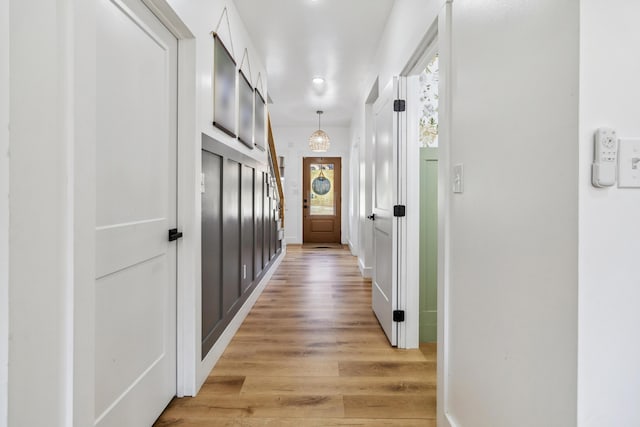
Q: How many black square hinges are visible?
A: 3